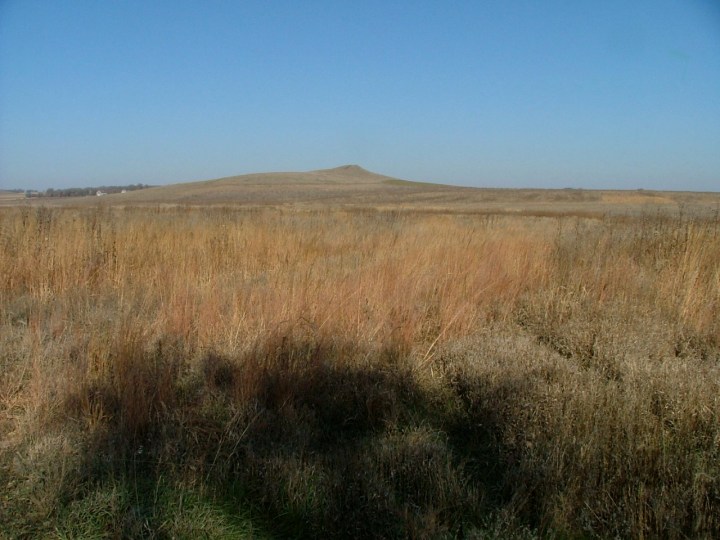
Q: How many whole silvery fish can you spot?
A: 0